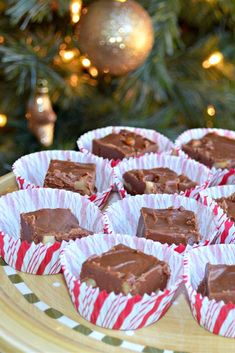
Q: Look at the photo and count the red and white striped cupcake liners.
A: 9